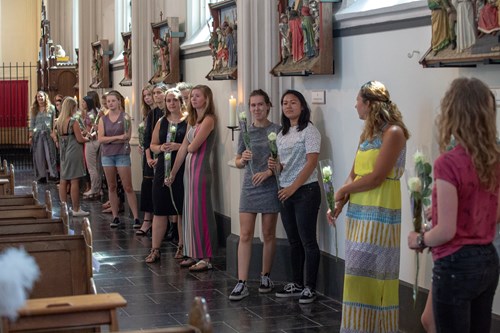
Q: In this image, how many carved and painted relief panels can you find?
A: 6